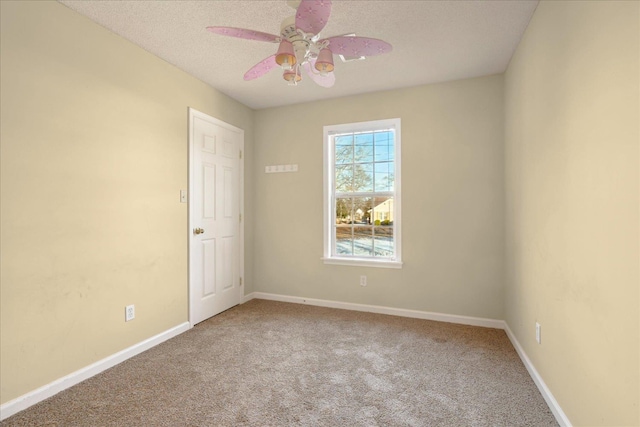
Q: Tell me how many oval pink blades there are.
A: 5